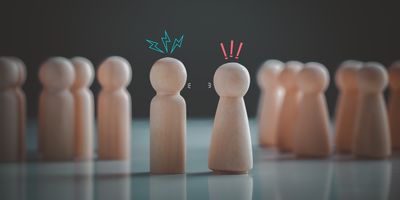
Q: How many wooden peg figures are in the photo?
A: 13